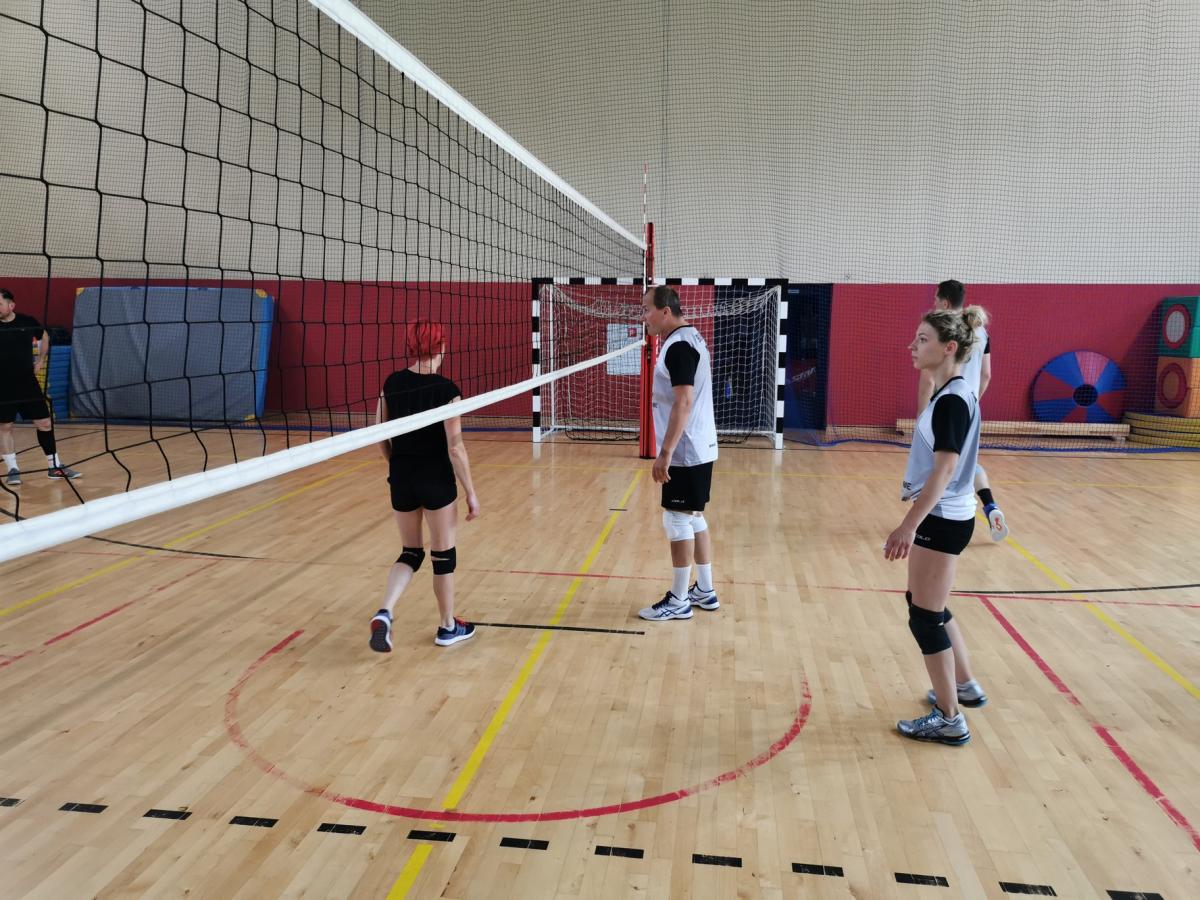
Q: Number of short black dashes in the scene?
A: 13